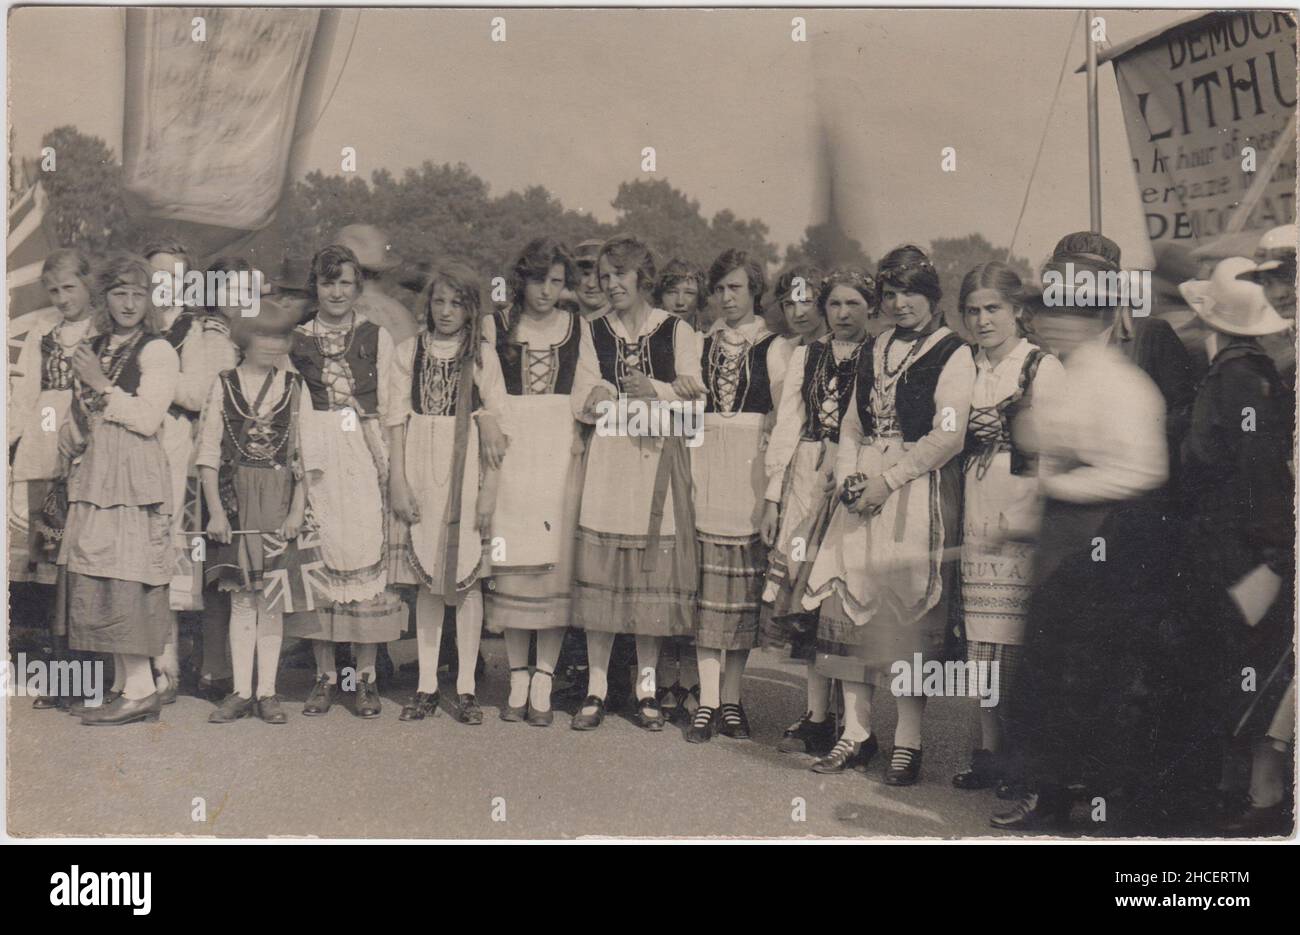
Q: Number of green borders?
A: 0